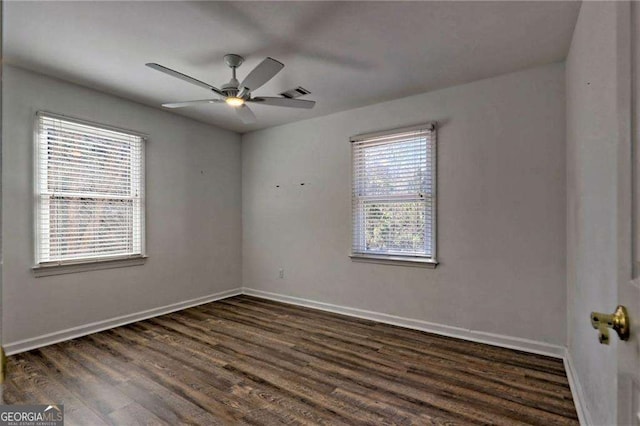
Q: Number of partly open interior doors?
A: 1